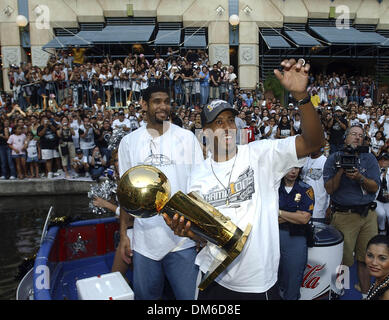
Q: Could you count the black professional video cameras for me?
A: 1